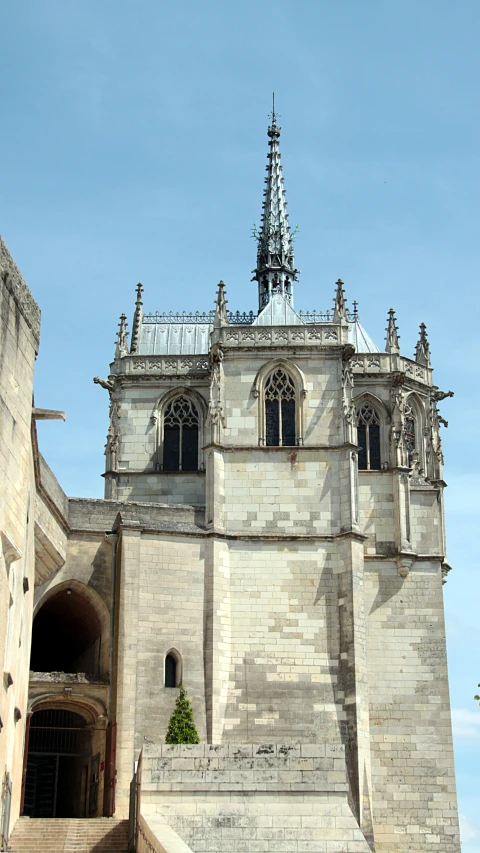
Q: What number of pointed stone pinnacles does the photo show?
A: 6